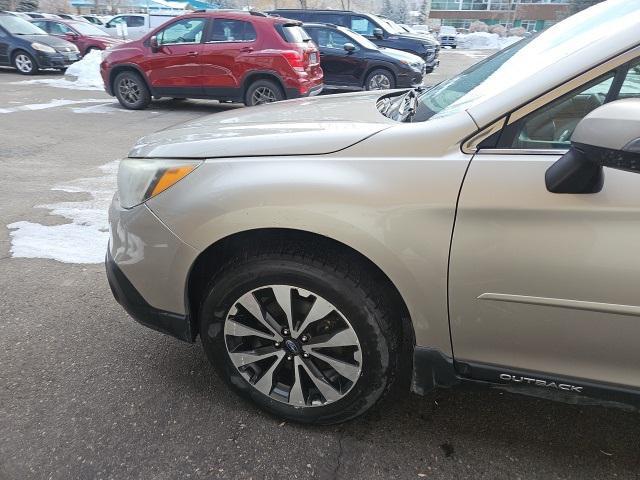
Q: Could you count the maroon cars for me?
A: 2